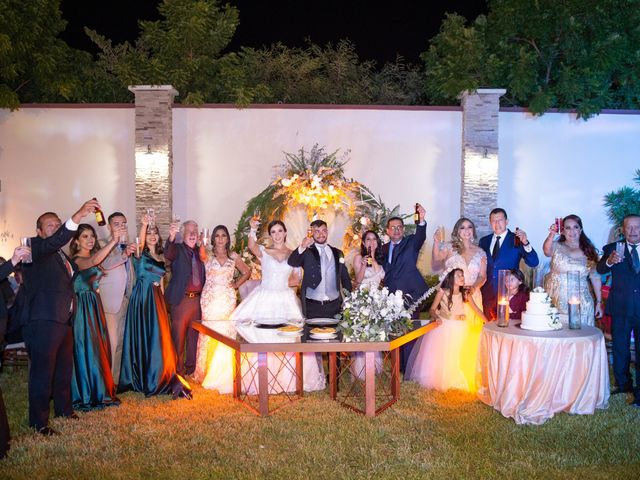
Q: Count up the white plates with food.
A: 2